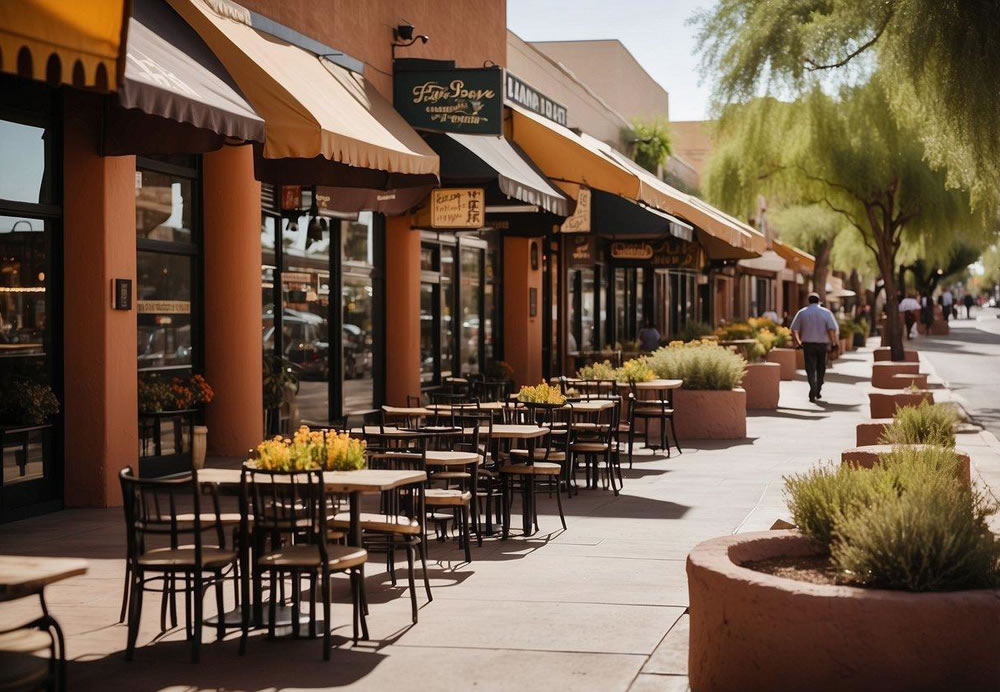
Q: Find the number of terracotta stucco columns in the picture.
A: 4